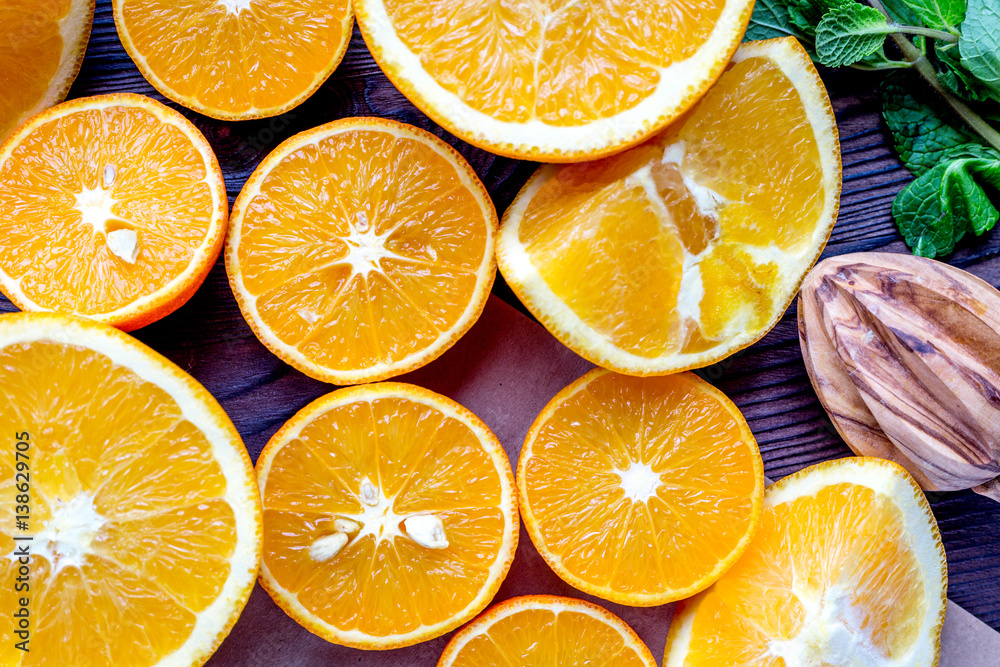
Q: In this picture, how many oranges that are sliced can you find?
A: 11